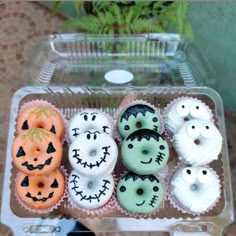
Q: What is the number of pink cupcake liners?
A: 8